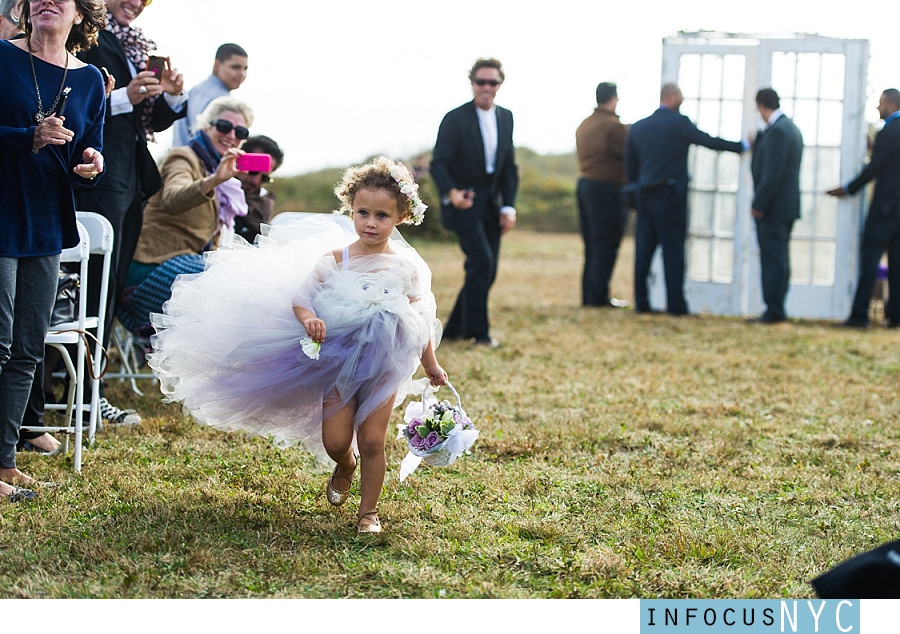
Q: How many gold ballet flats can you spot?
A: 2